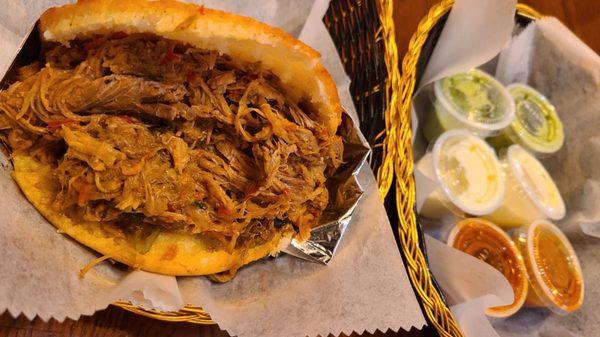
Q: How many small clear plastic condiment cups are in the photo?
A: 6